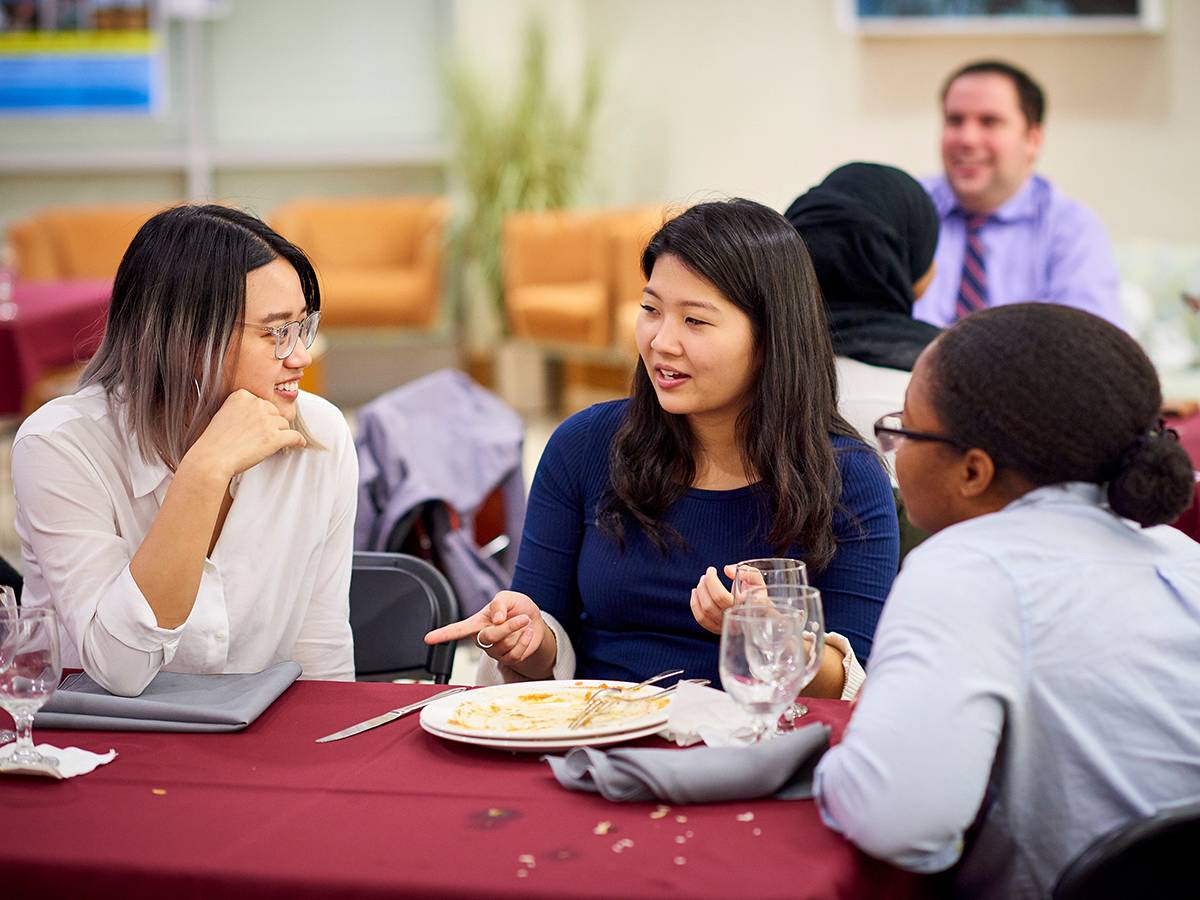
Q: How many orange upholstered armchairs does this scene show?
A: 4